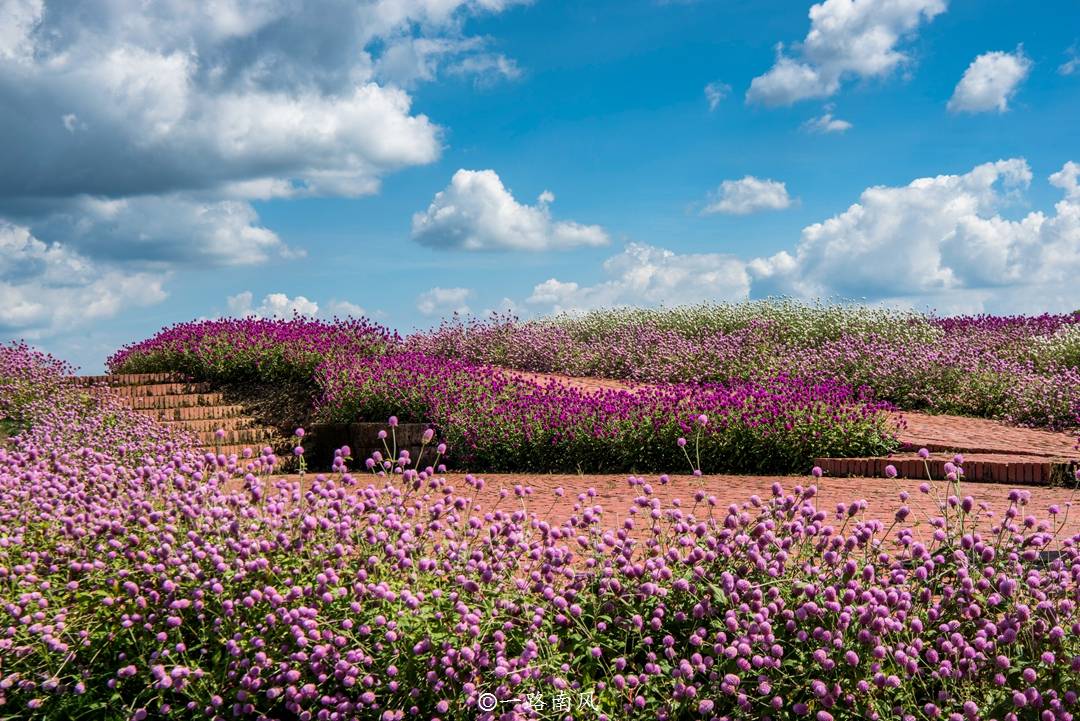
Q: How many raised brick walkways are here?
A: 2